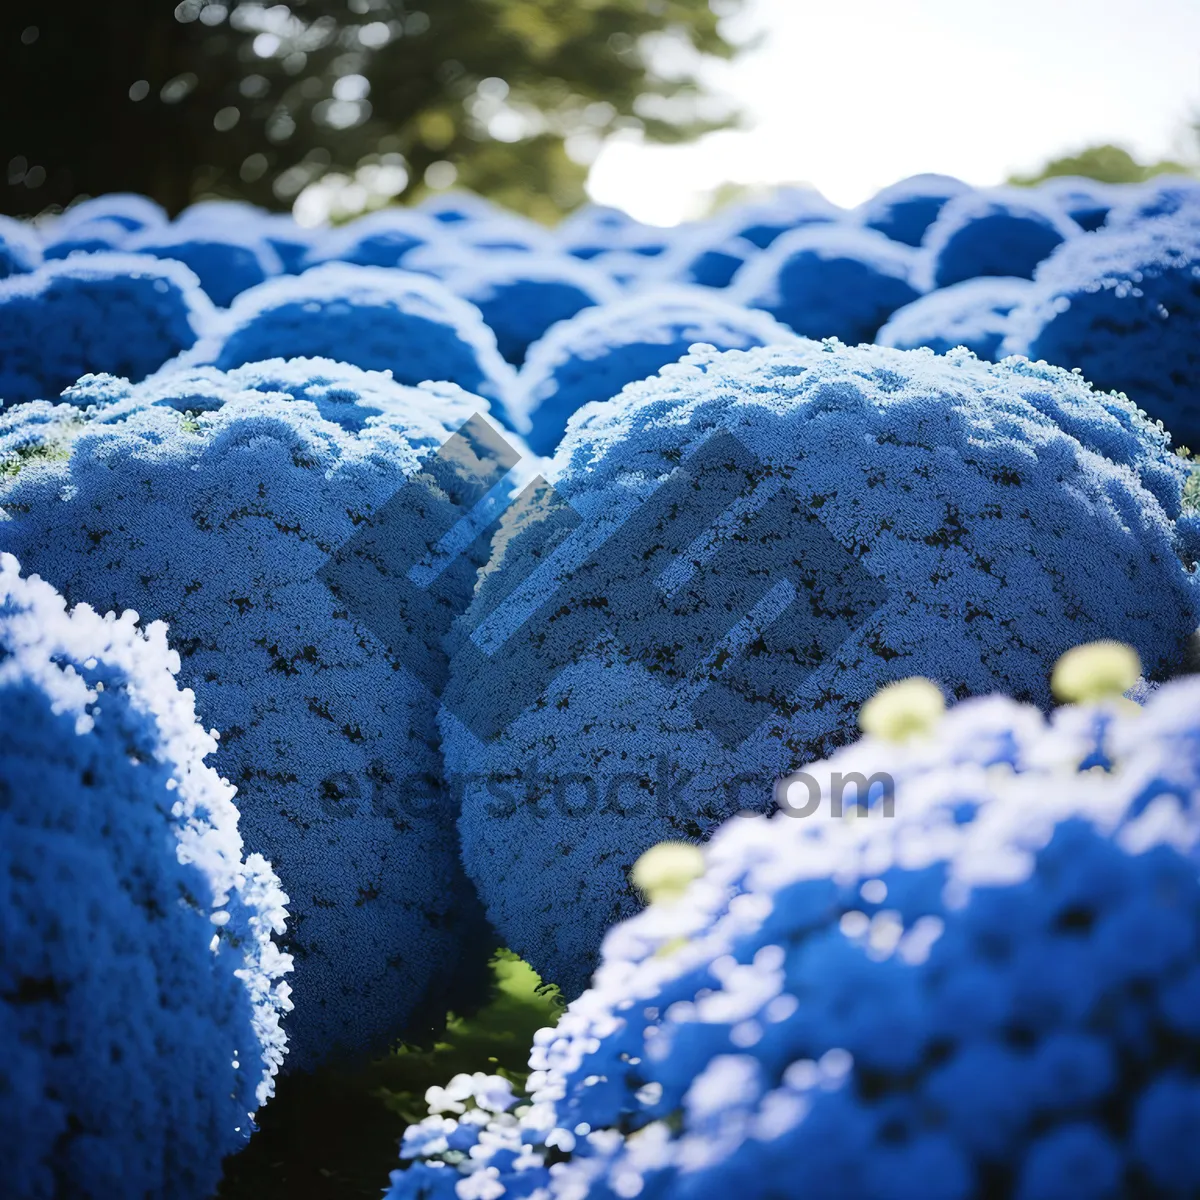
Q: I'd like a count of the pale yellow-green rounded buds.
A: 3